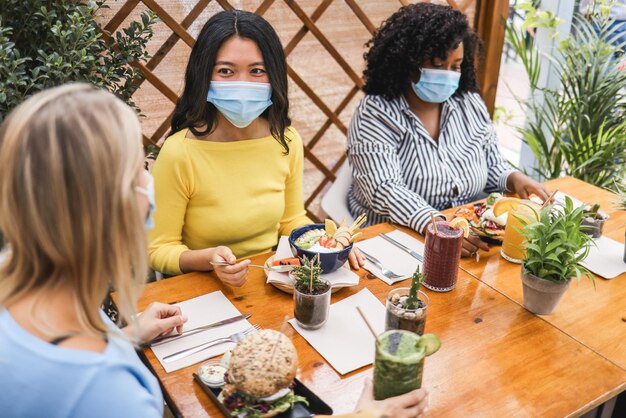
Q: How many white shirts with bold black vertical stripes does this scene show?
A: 1